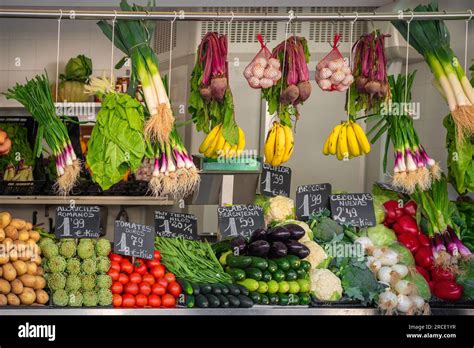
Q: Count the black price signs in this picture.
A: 7